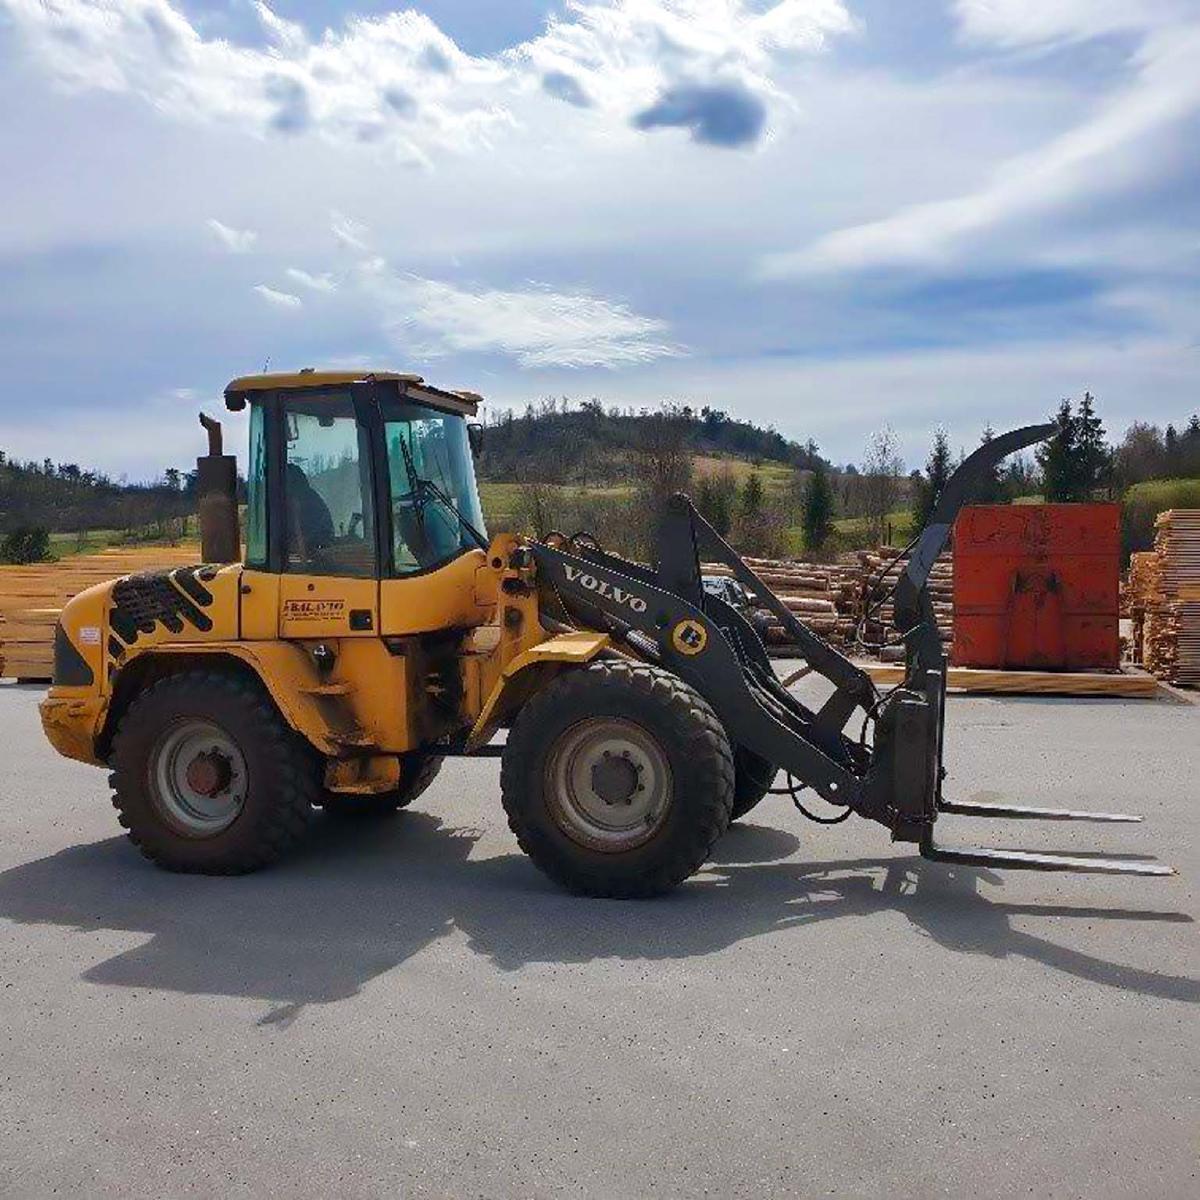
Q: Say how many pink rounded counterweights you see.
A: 0